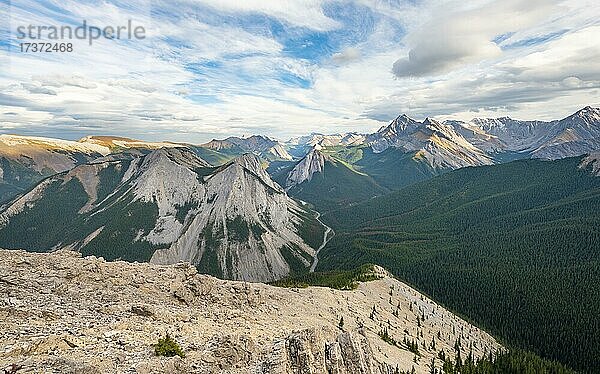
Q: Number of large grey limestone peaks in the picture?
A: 2